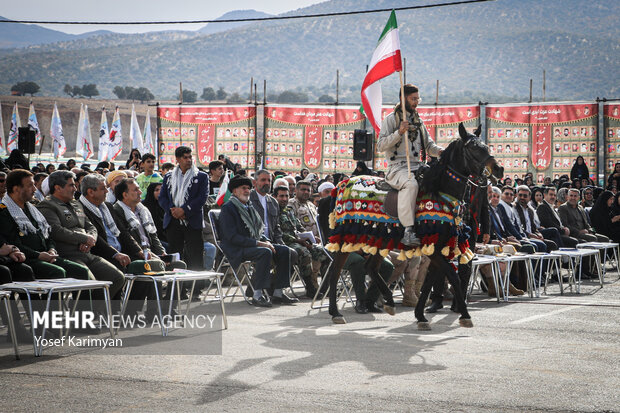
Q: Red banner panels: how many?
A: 5